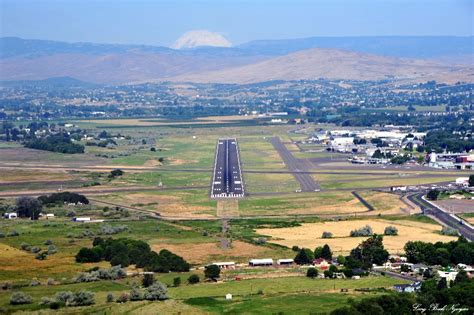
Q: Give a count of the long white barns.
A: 3